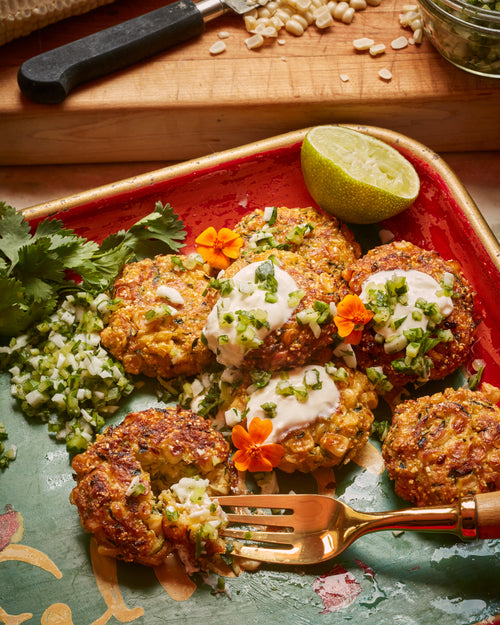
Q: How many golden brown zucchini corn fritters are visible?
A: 7